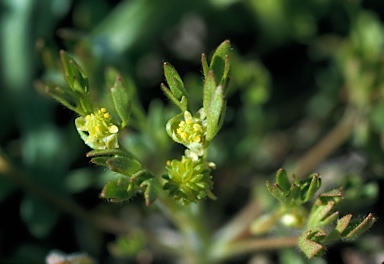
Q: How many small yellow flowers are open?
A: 2